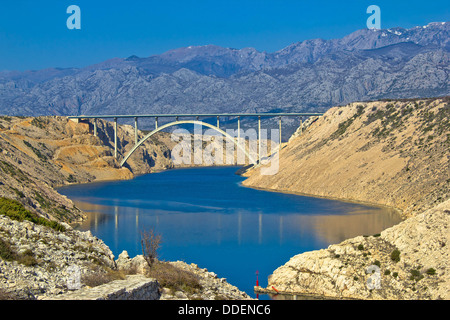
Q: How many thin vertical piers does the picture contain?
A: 11